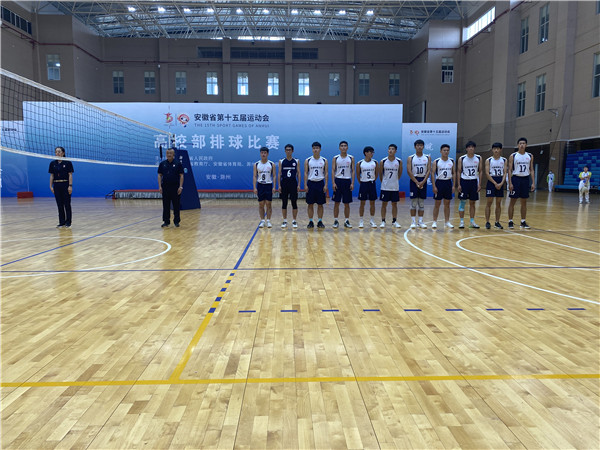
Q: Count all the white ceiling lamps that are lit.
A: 10